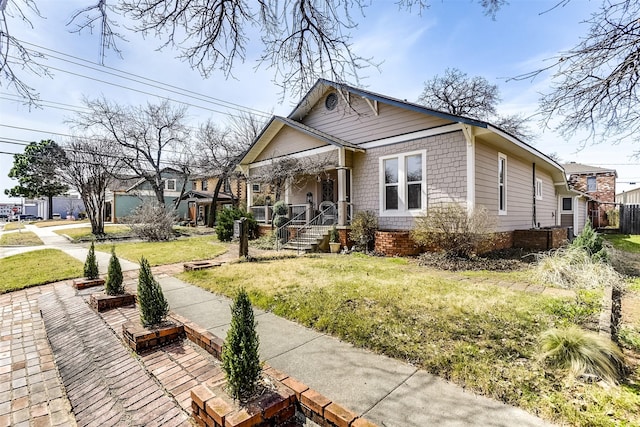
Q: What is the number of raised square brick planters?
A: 4